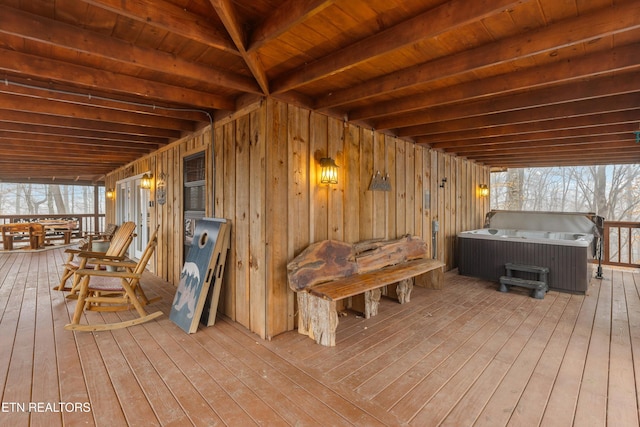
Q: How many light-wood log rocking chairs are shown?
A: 2